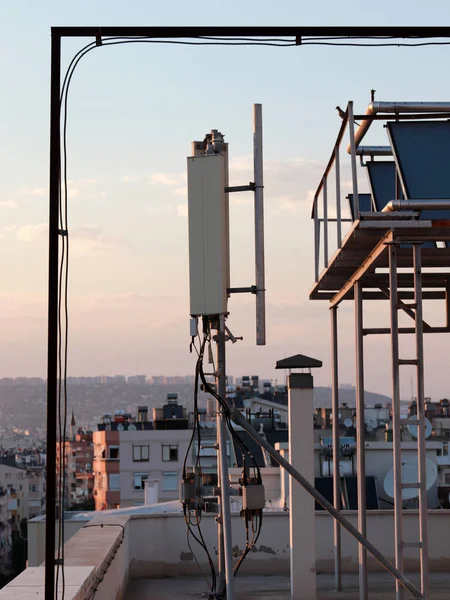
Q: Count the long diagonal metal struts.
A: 1